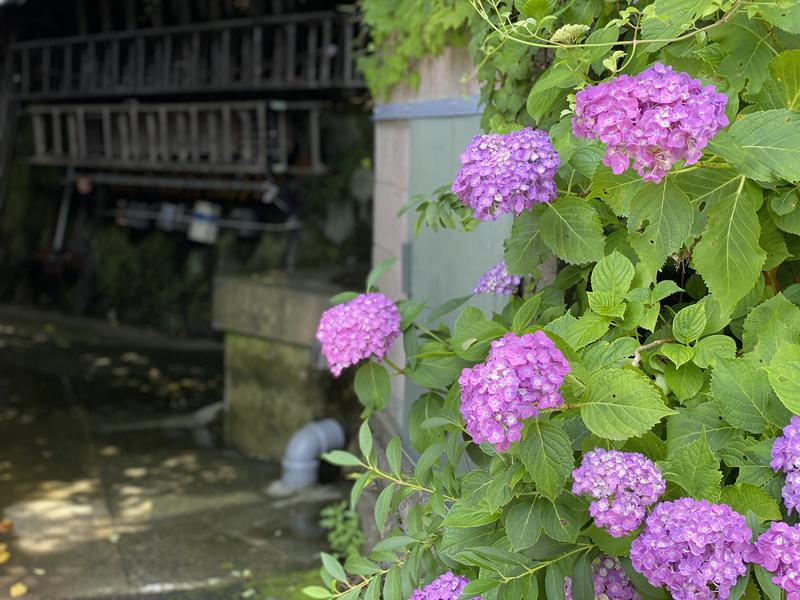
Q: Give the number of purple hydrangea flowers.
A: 11